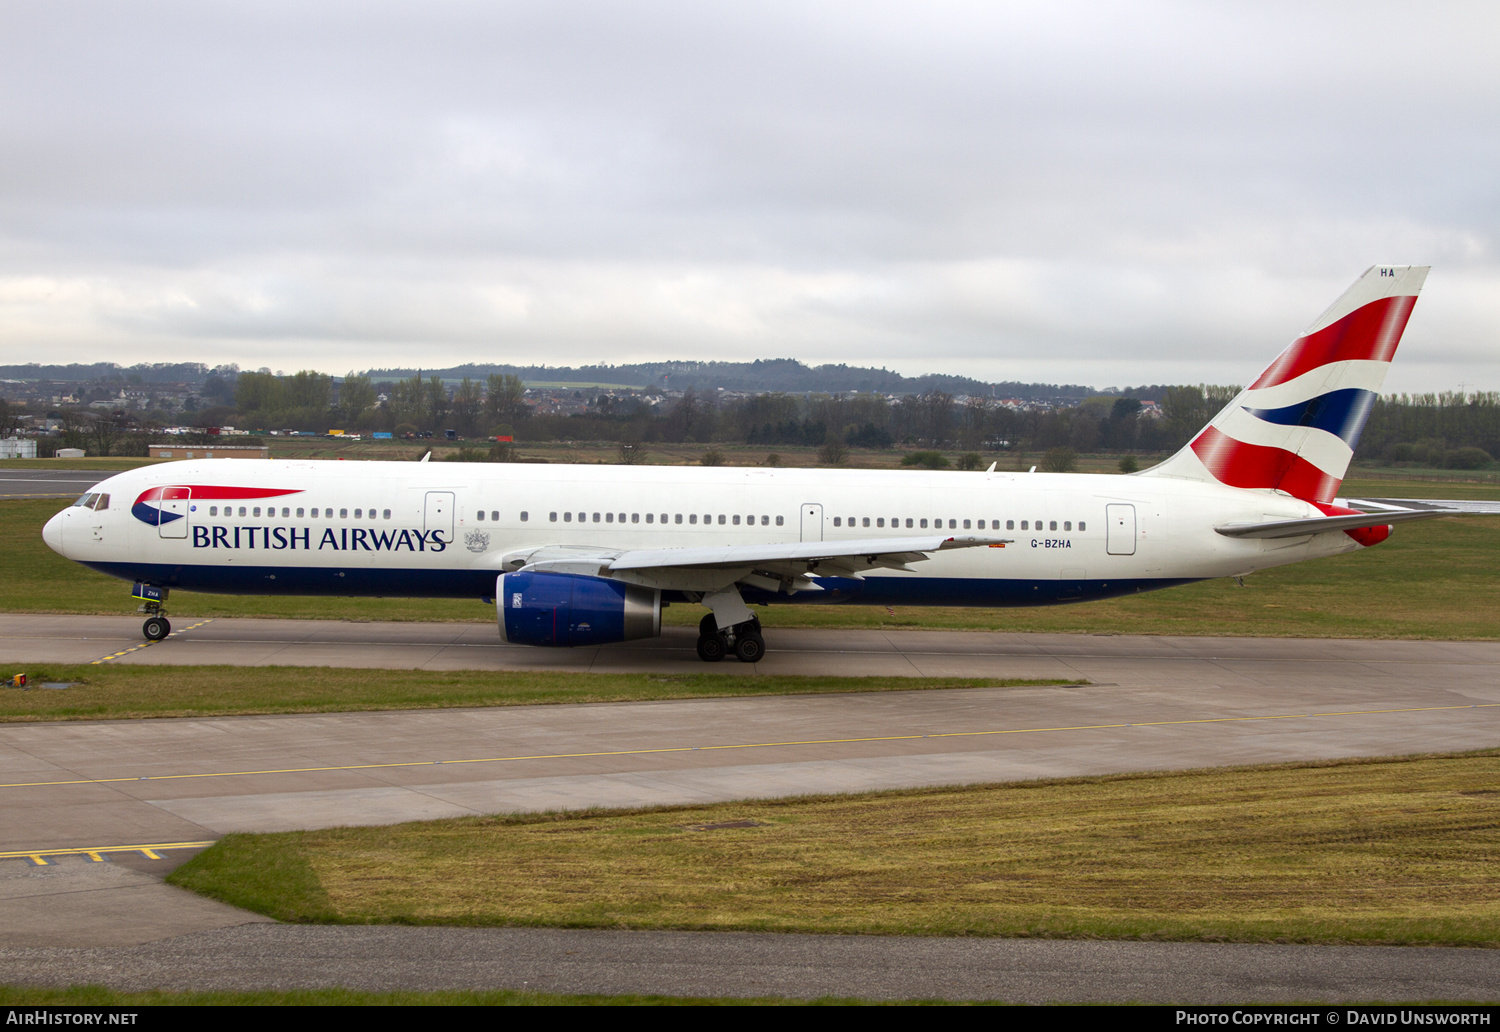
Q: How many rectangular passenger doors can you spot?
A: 4